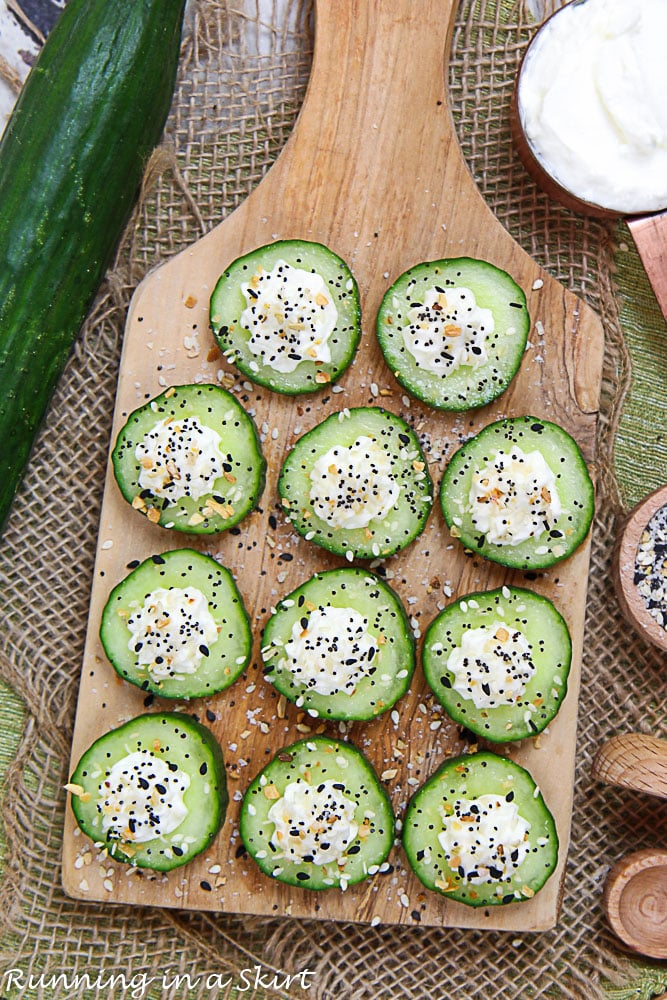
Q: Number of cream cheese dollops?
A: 11